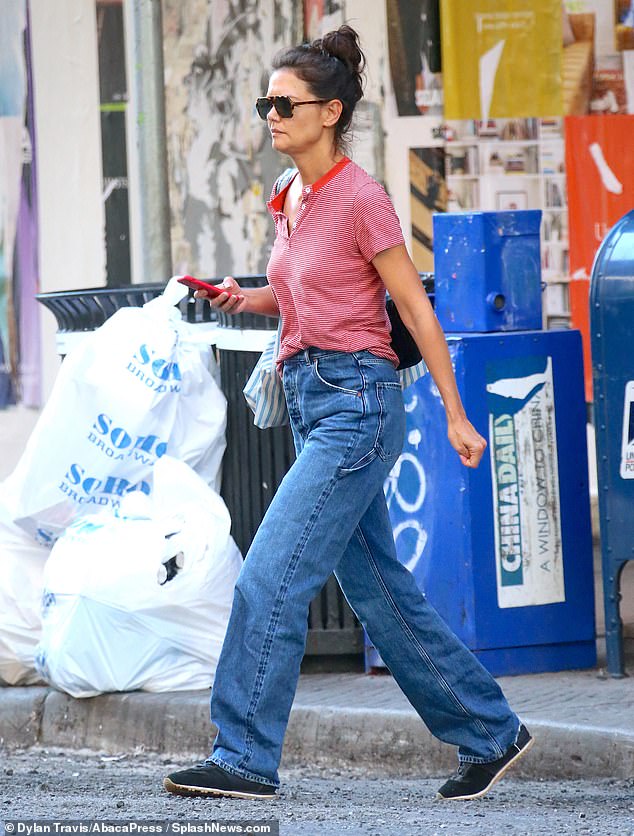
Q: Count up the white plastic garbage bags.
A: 3